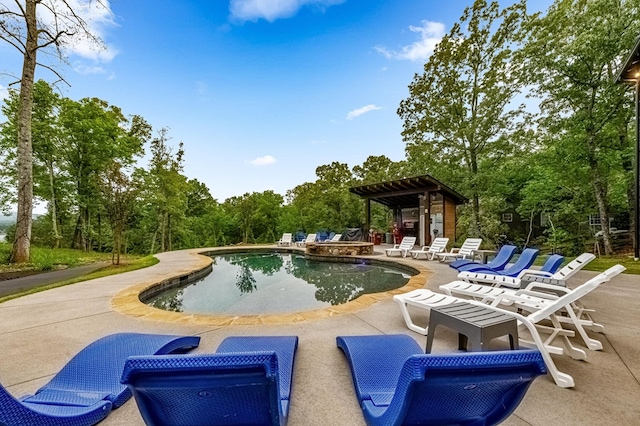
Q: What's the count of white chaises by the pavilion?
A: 3